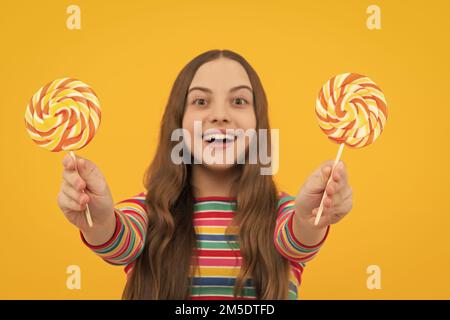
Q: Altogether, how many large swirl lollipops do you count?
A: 2